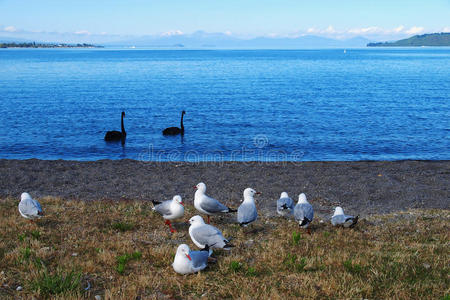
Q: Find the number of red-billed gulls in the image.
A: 9